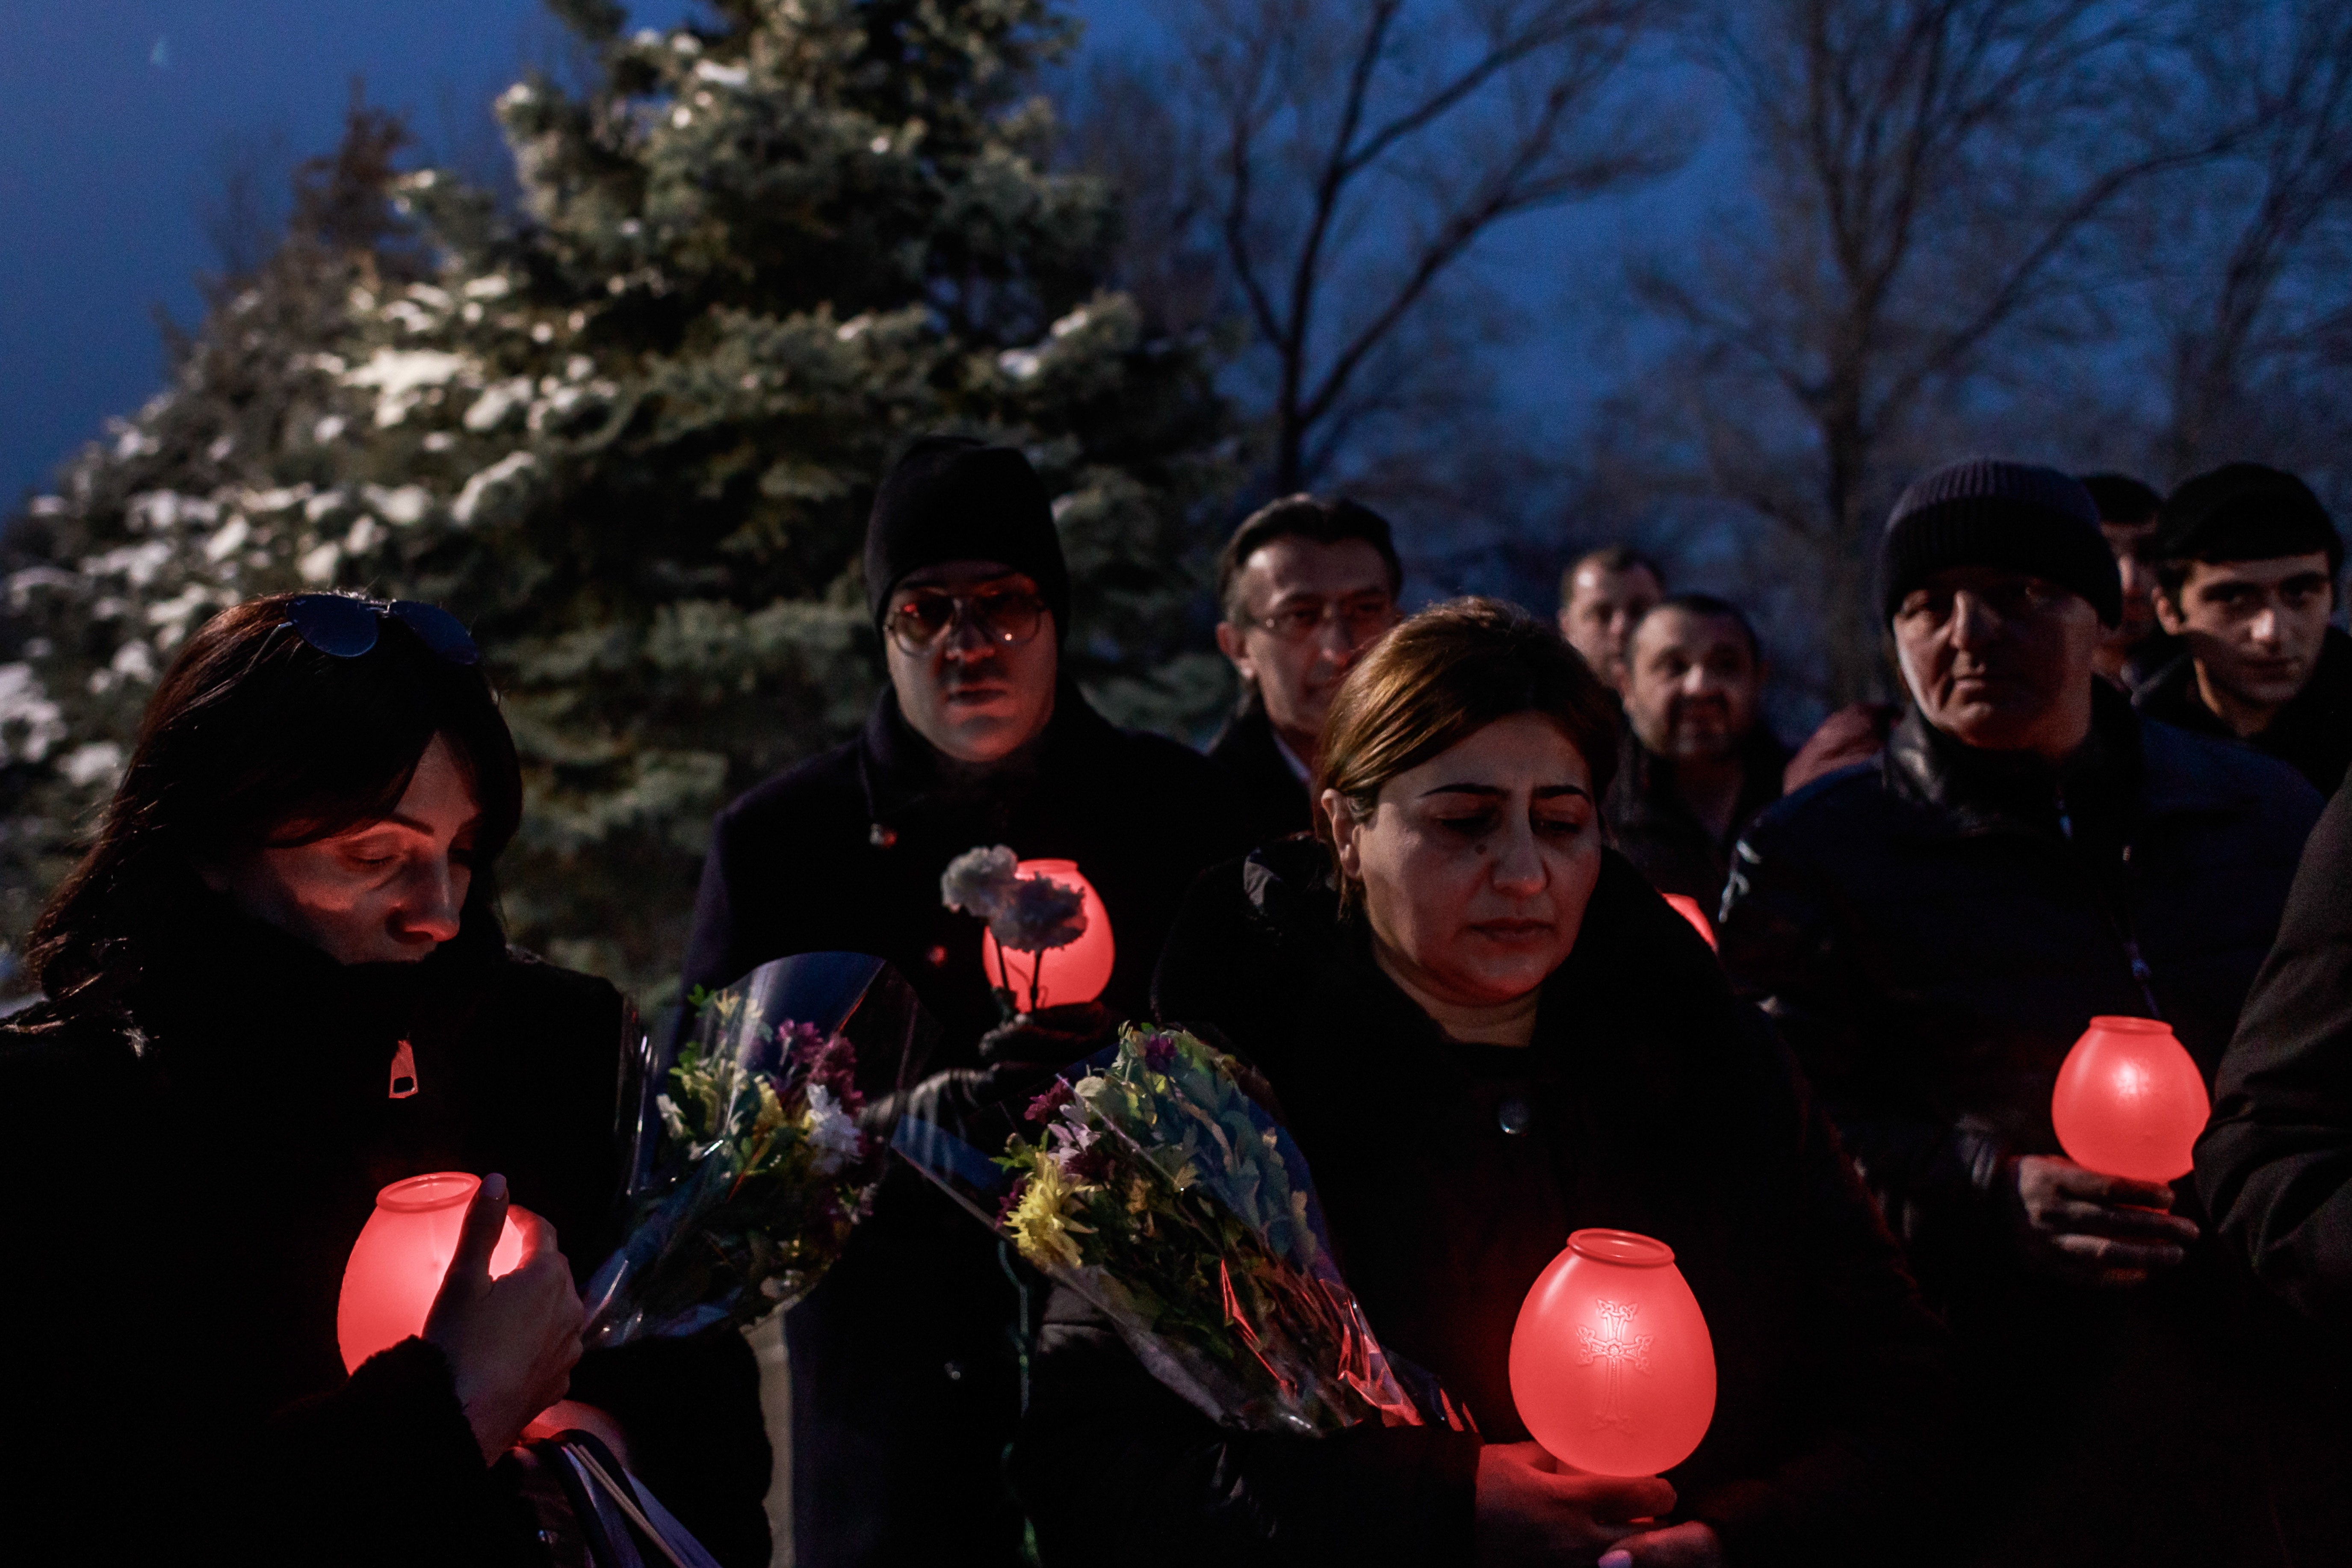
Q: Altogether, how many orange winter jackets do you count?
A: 0